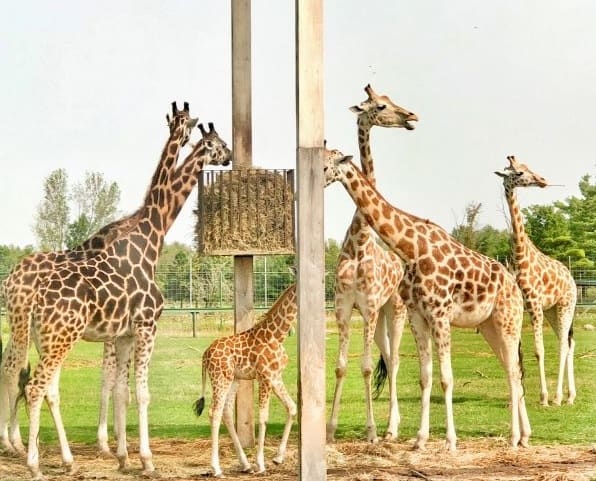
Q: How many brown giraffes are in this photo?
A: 6